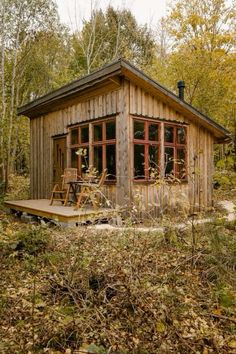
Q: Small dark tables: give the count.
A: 1